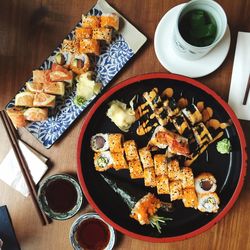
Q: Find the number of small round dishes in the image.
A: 2